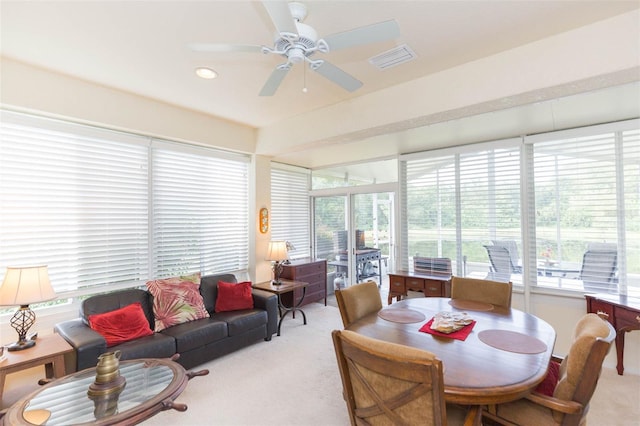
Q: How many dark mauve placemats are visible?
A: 3